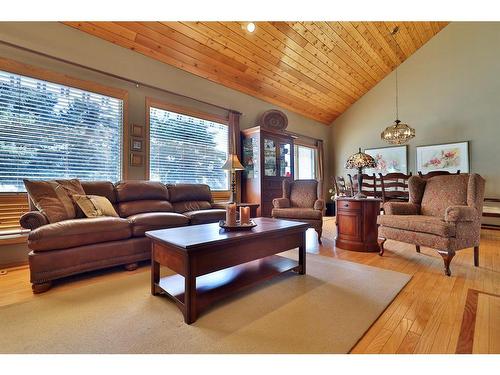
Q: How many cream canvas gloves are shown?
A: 0